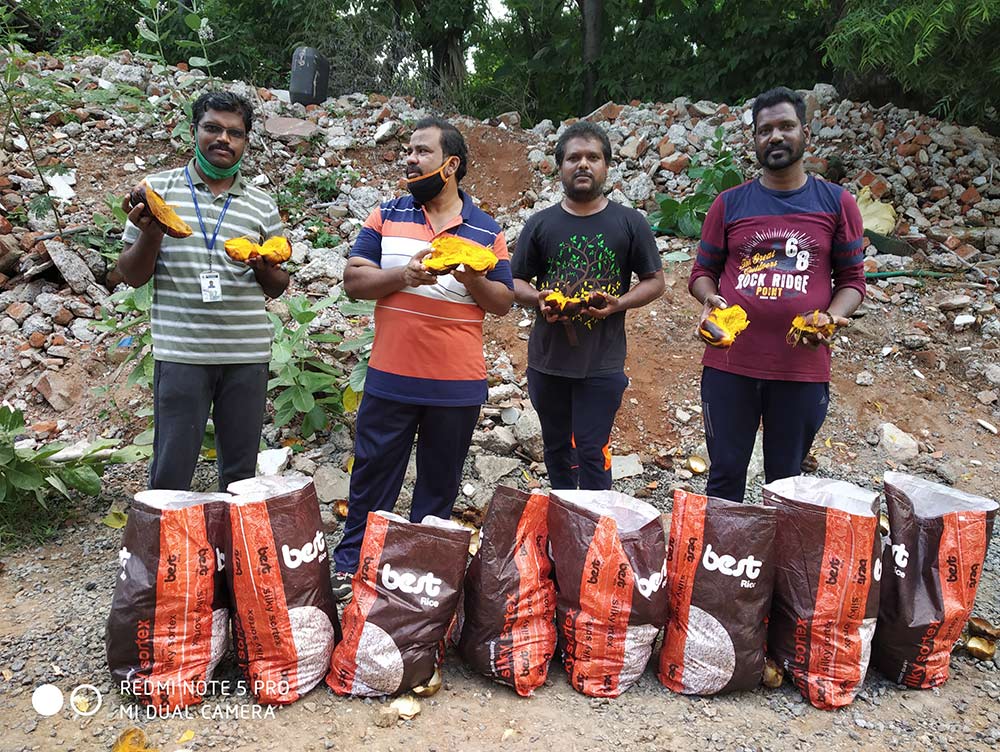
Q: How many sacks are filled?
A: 8